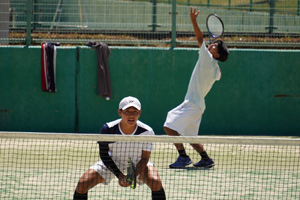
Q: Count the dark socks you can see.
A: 4